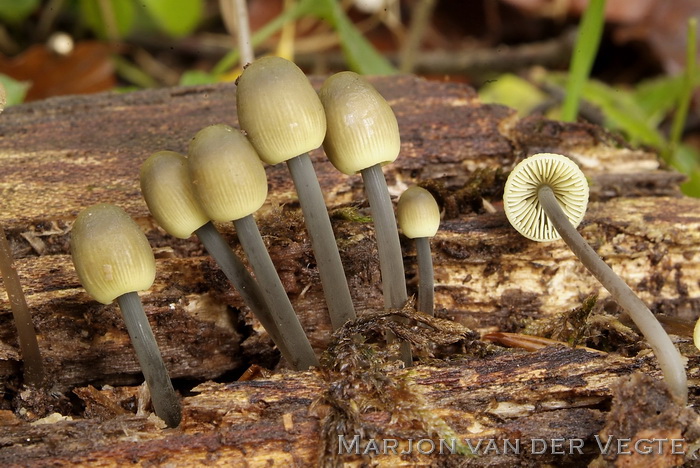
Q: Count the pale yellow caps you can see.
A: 7